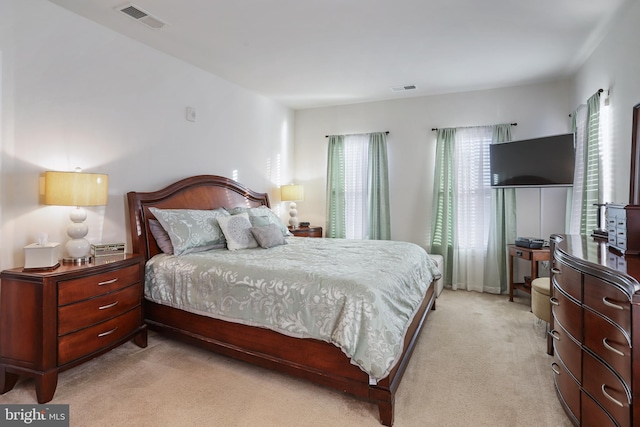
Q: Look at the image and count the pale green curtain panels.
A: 6